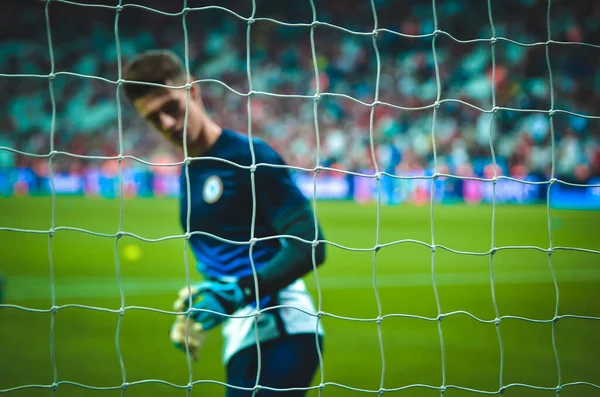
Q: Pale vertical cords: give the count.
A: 9